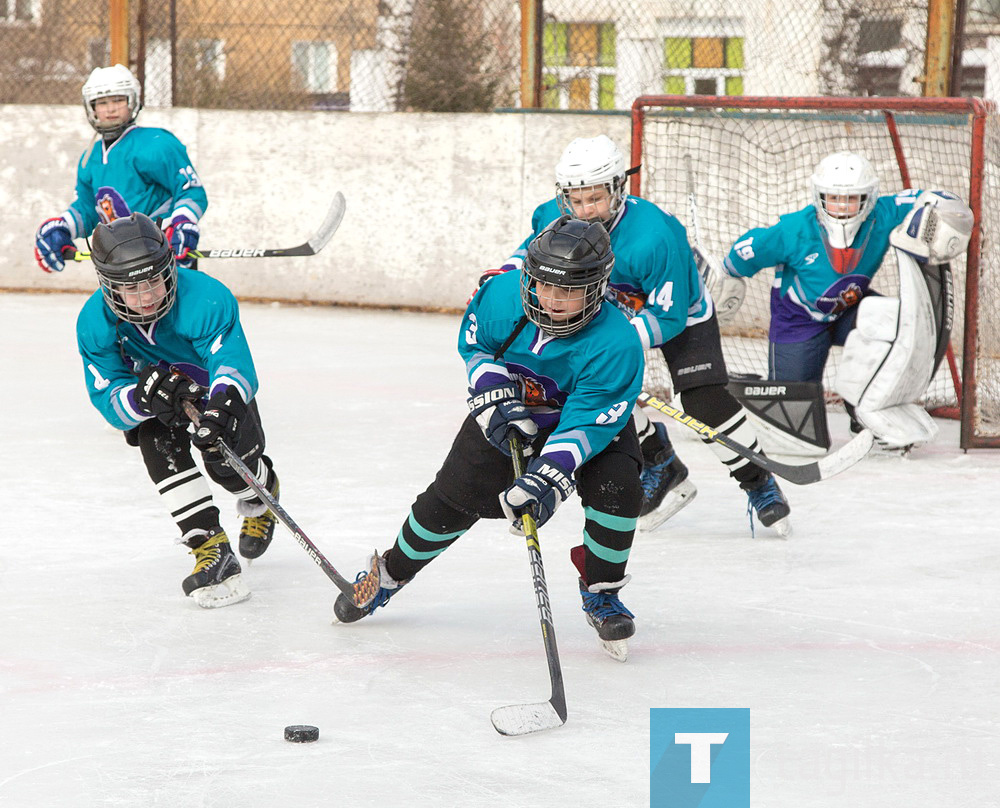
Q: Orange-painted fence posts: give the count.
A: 3